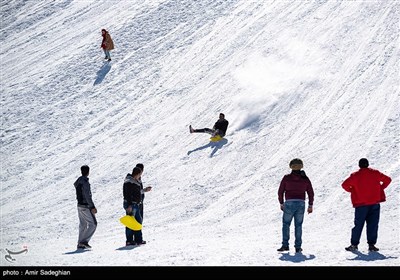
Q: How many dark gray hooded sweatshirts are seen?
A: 1